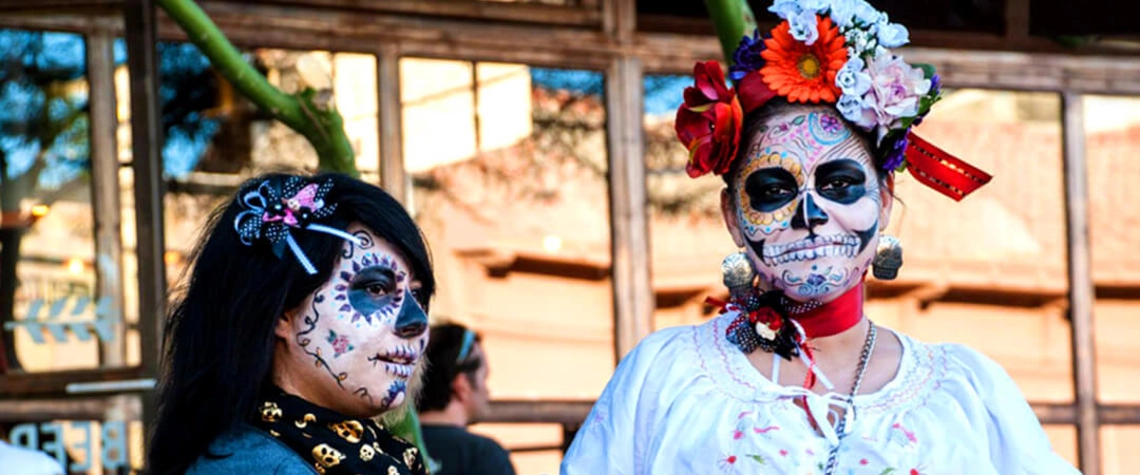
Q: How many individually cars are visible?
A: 0